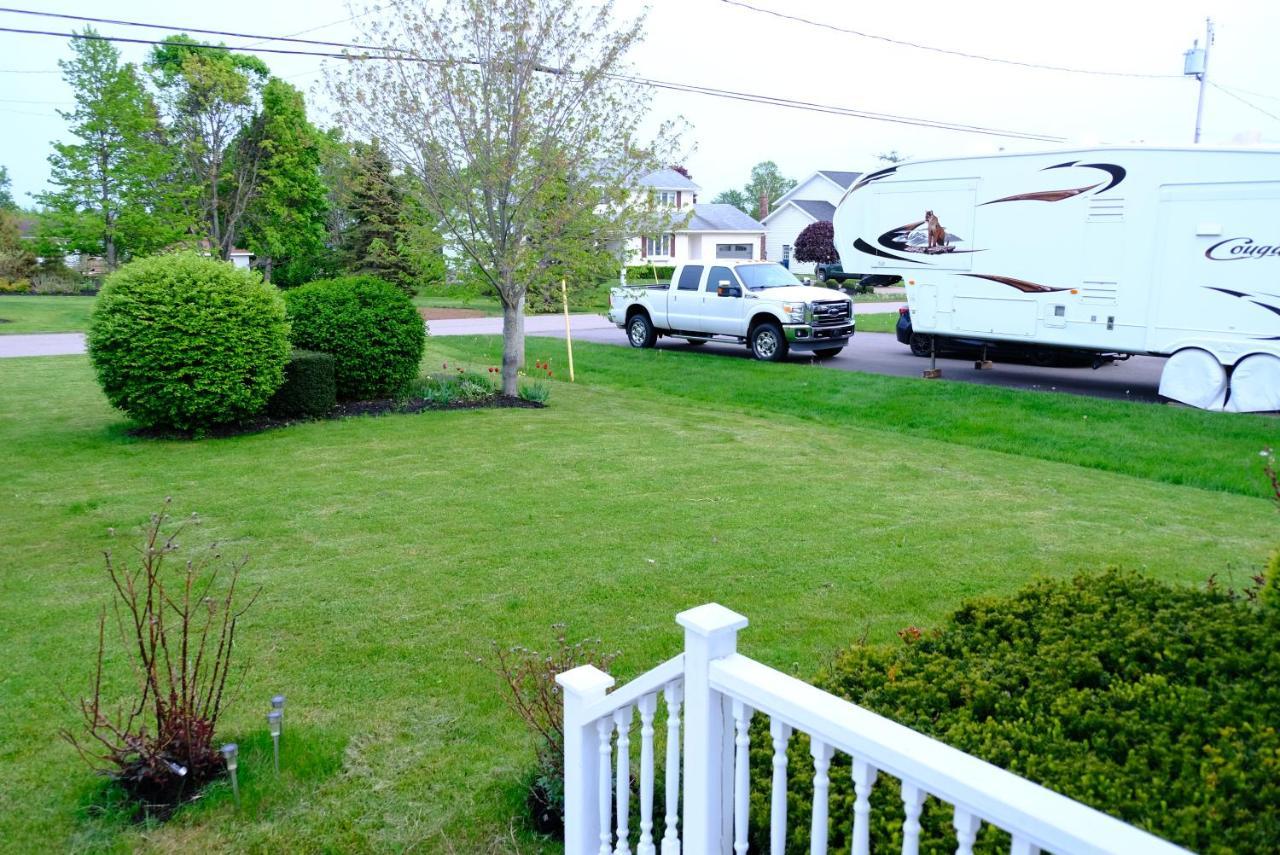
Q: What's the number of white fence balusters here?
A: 11